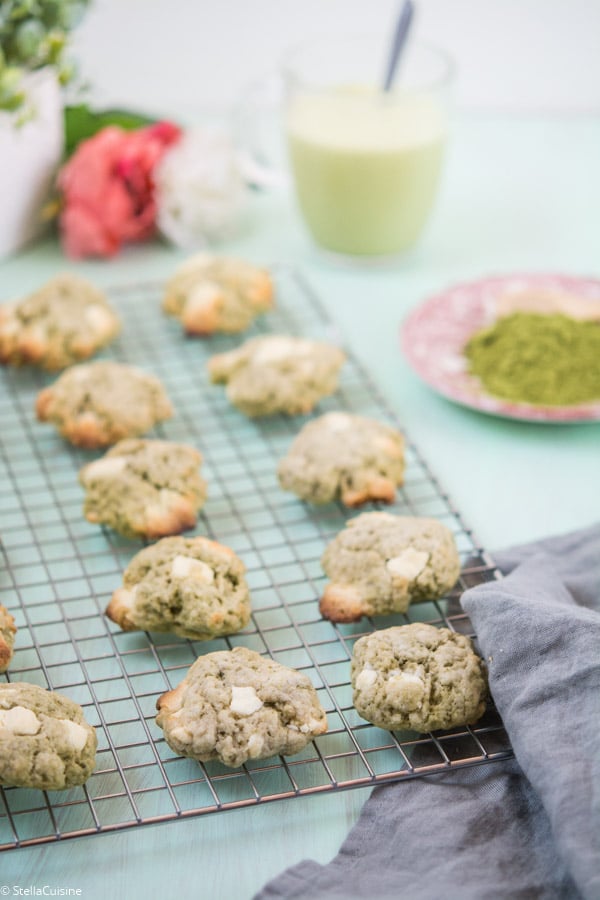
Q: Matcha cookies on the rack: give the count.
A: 12